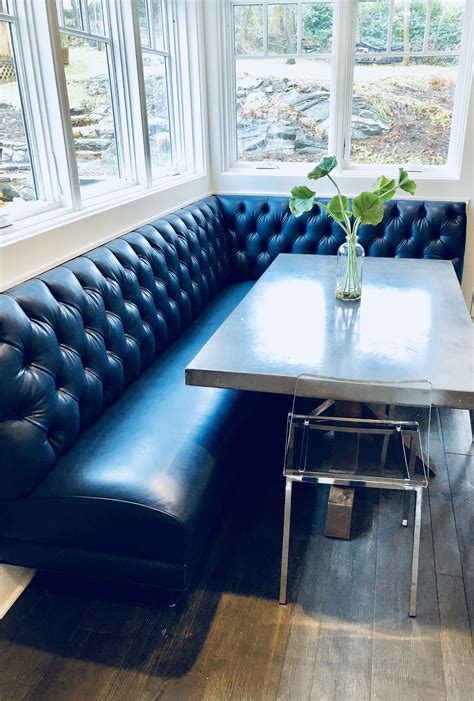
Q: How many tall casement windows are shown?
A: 5